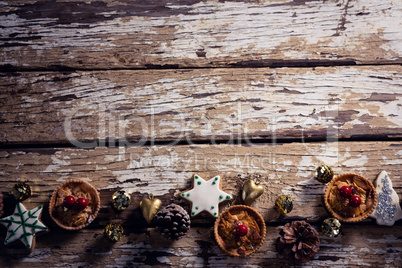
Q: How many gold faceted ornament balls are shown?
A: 6